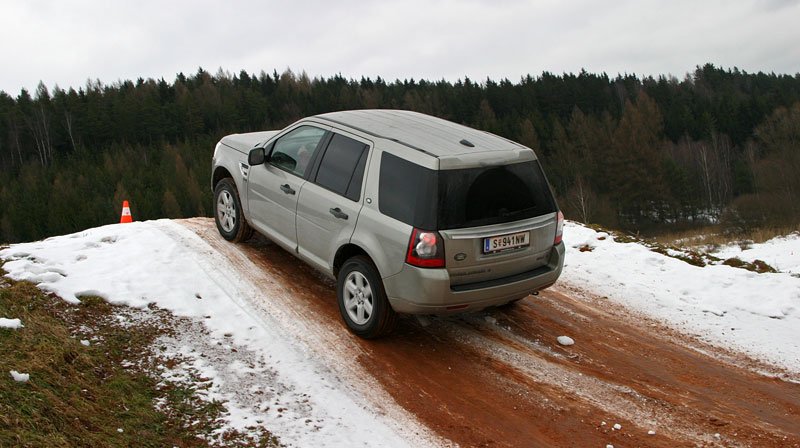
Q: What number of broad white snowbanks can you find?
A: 2